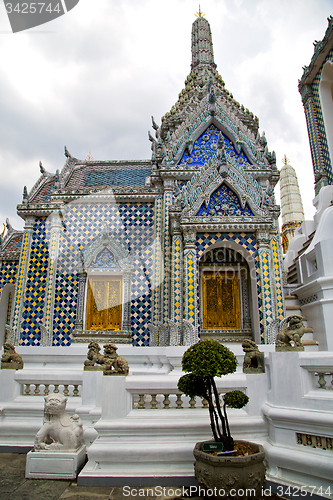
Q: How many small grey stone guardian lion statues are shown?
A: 5